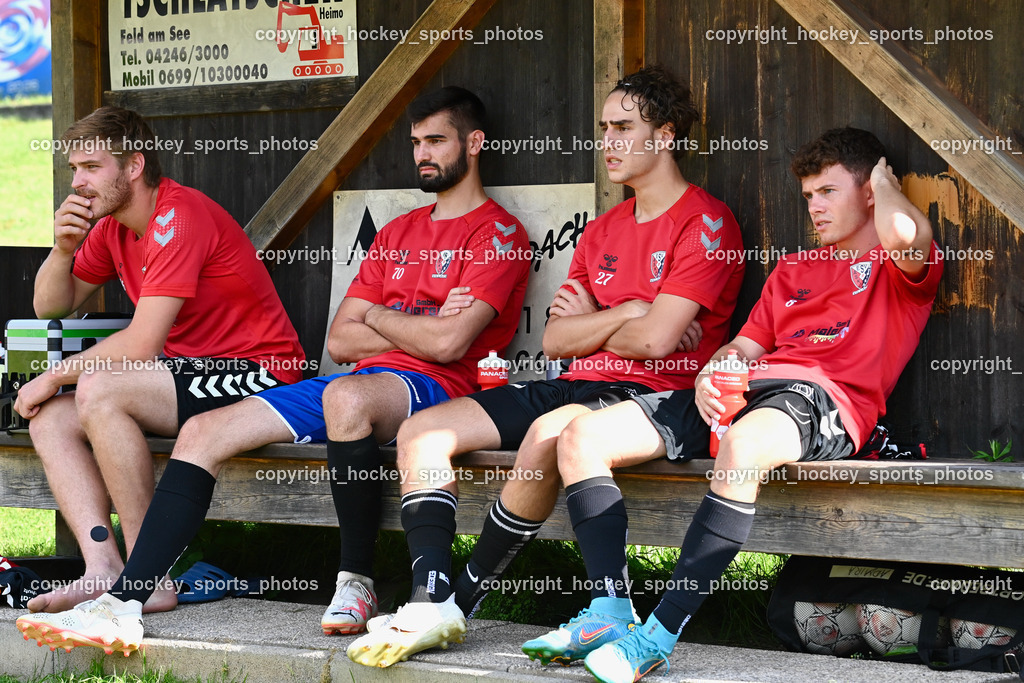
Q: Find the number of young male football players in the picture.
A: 4